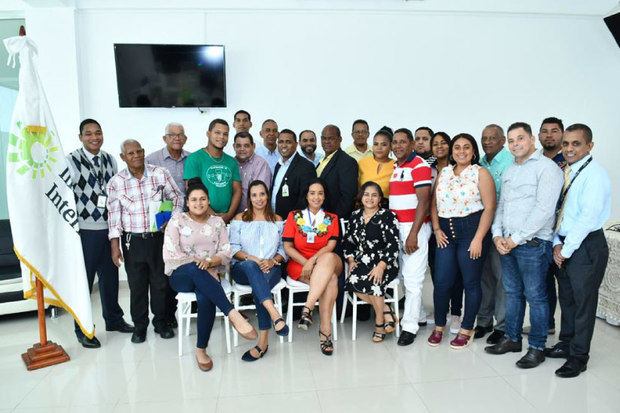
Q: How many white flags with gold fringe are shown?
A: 1